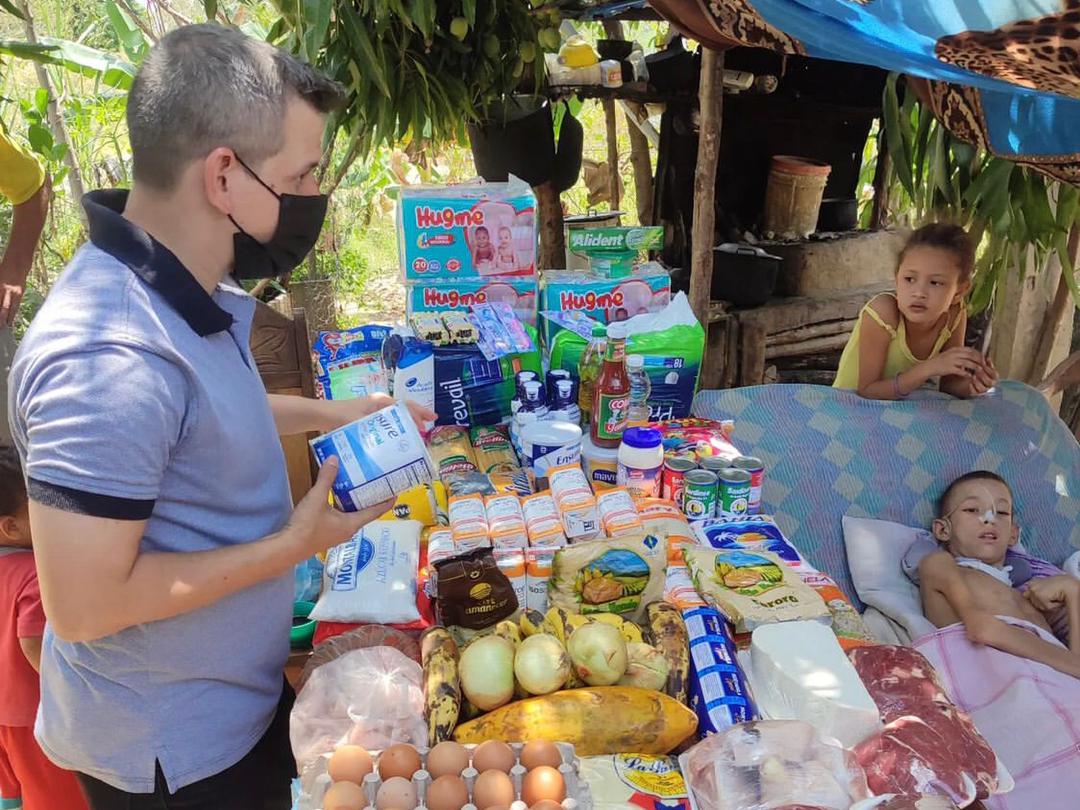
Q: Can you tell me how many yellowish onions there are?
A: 4